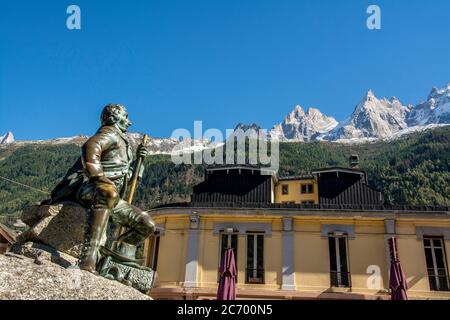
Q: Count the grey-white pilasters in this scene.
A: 3